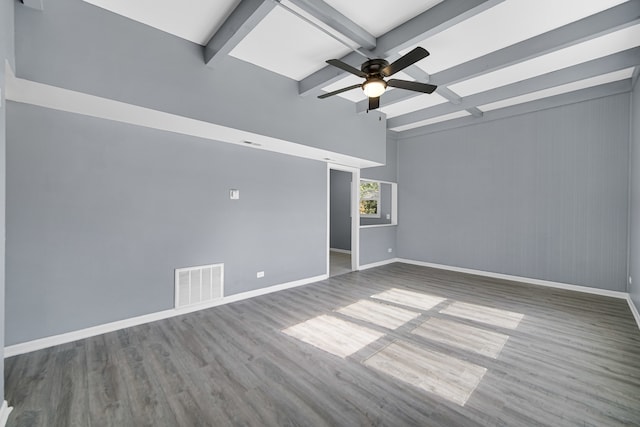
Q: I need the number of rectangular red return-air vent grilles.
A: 0